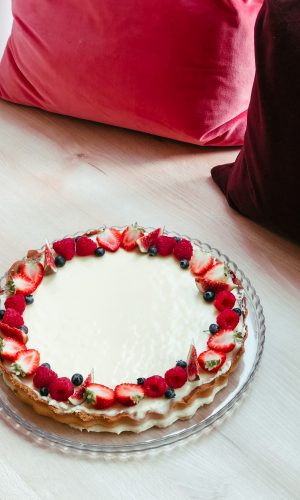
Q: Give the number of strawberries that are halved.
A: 12